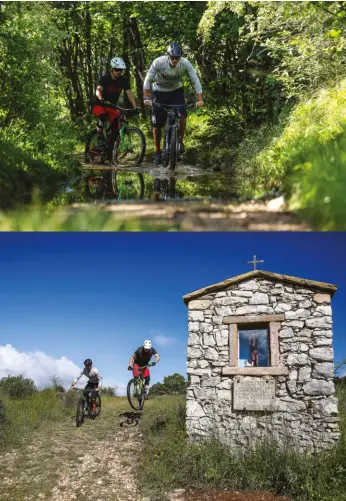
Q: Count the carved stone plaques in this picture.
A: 1